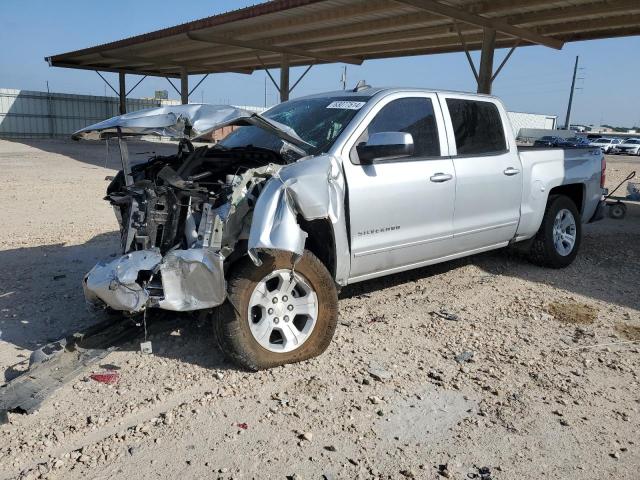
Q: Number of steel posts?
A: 4